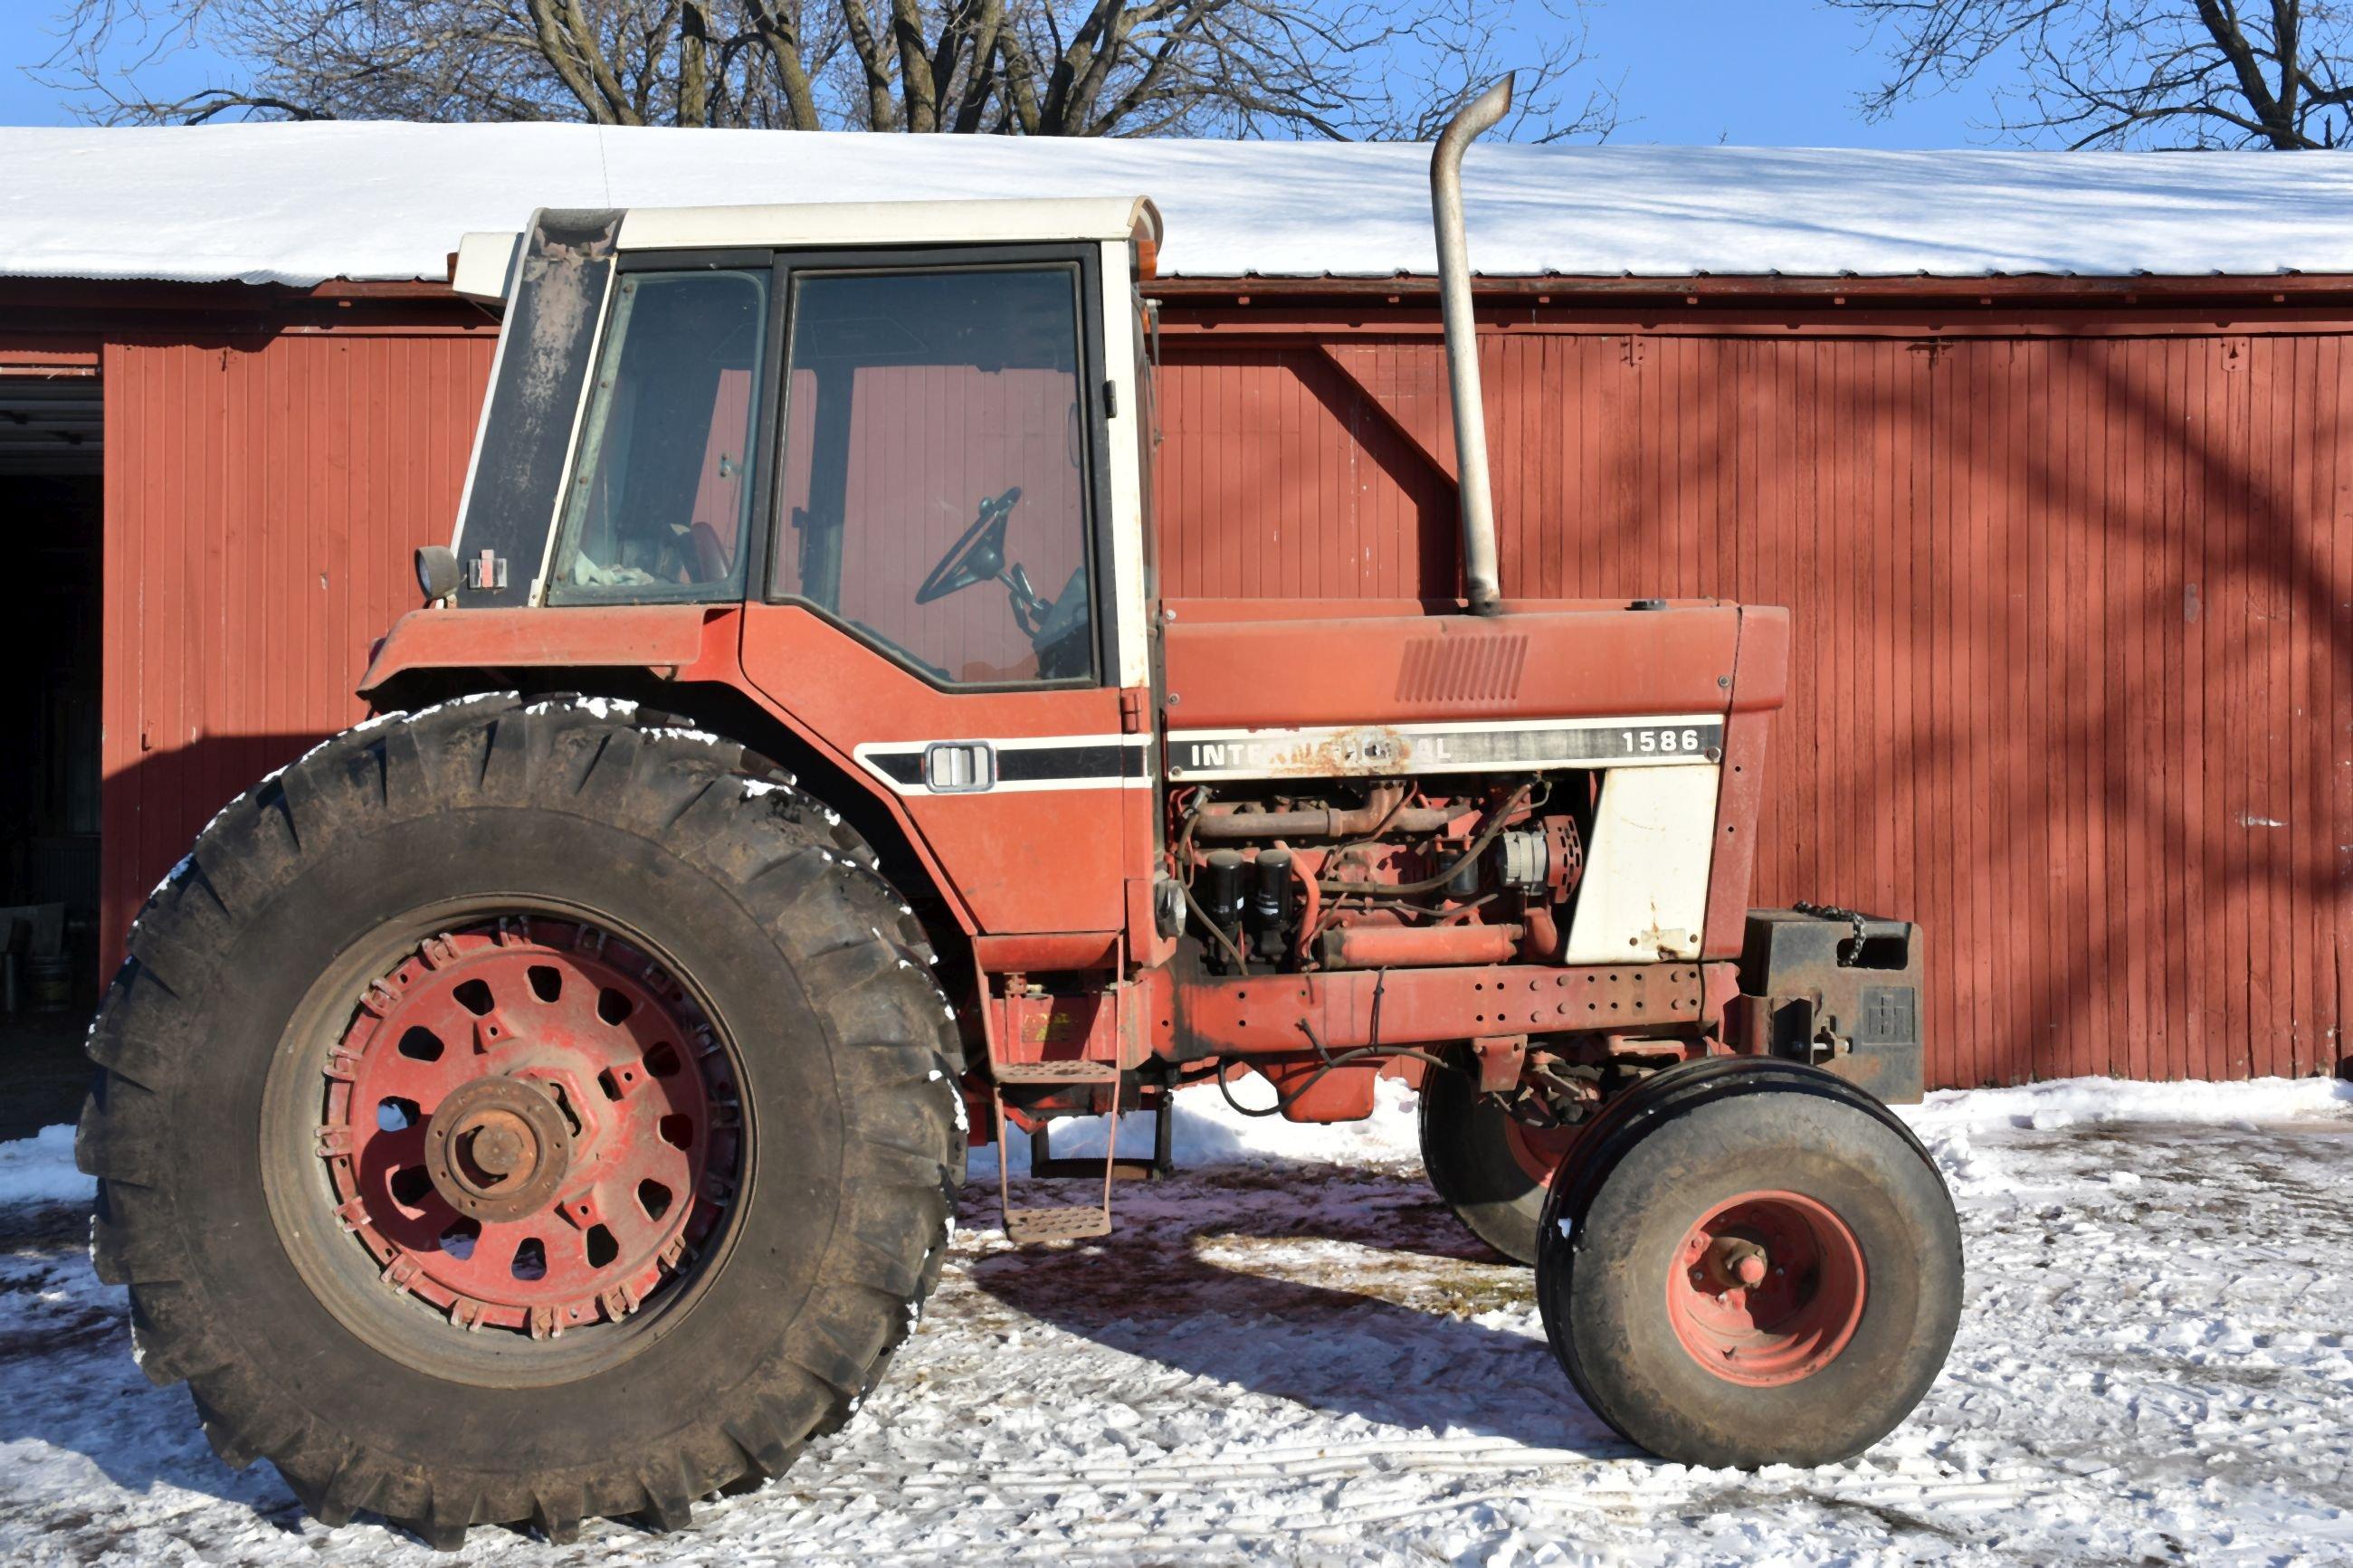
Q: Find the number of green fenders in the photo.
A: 0